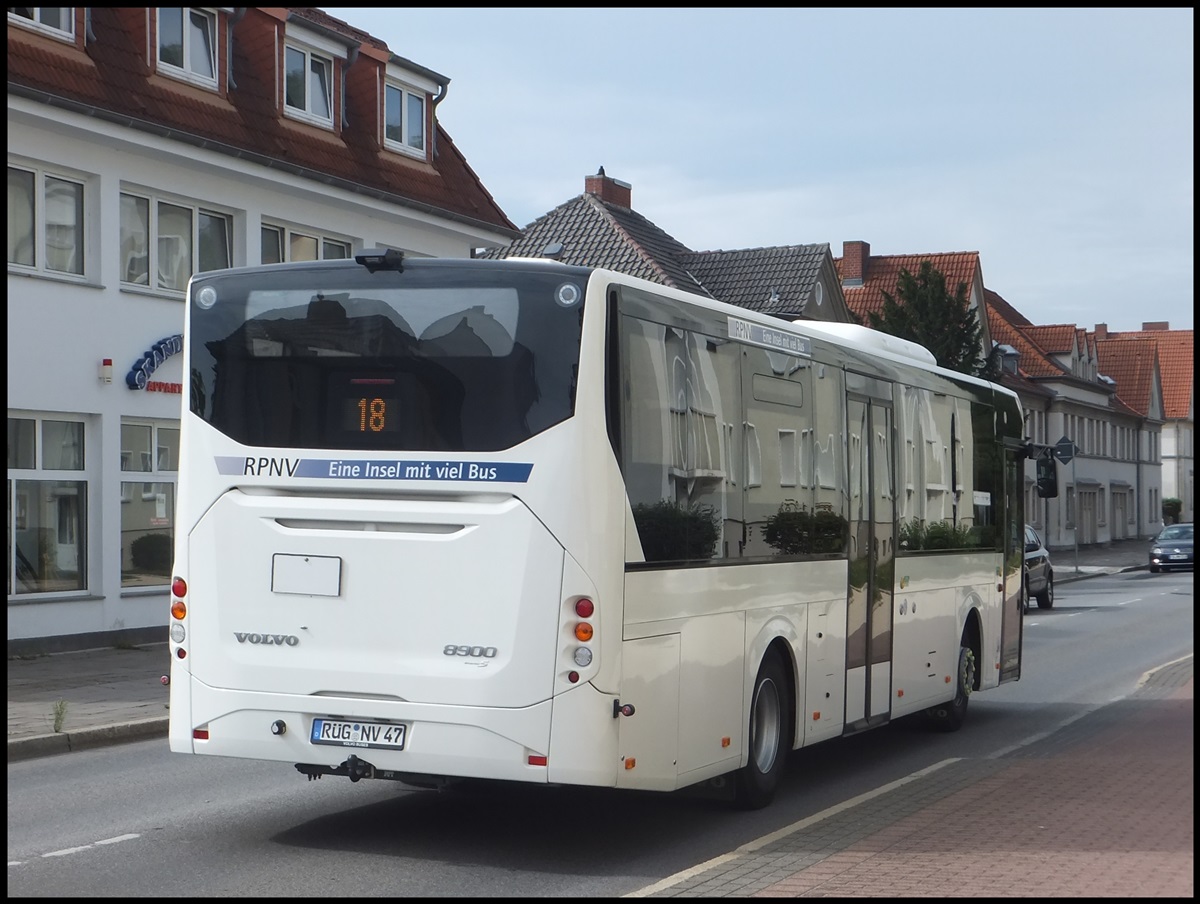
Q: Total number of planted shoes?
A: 0